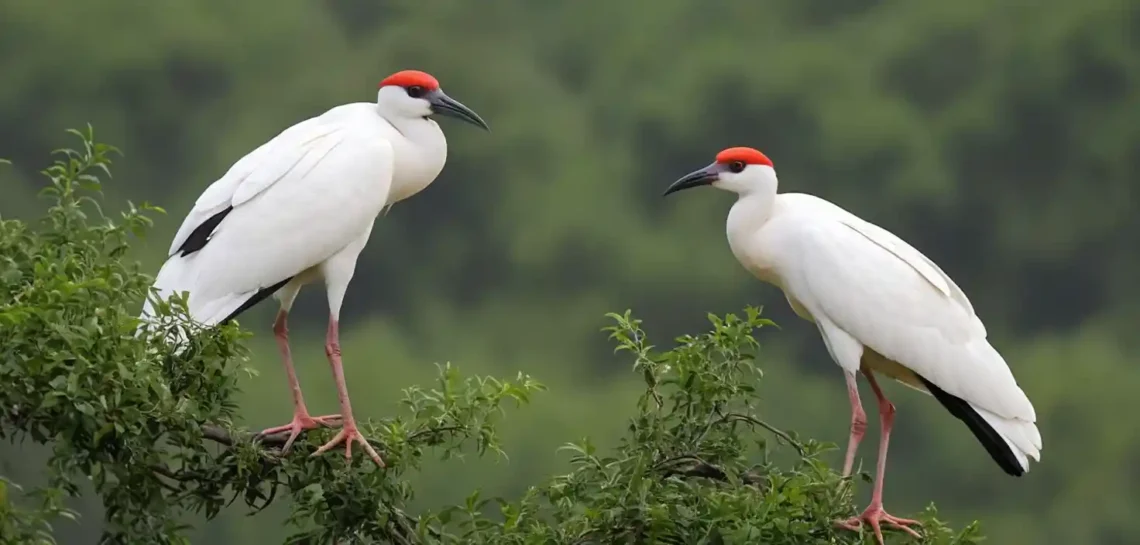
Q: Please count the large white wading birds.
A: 2